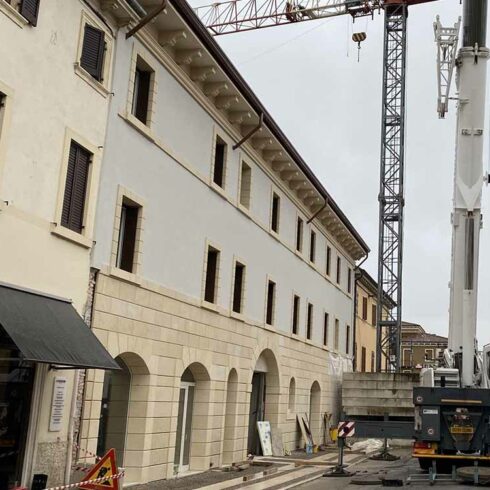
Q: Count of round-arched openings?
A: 6